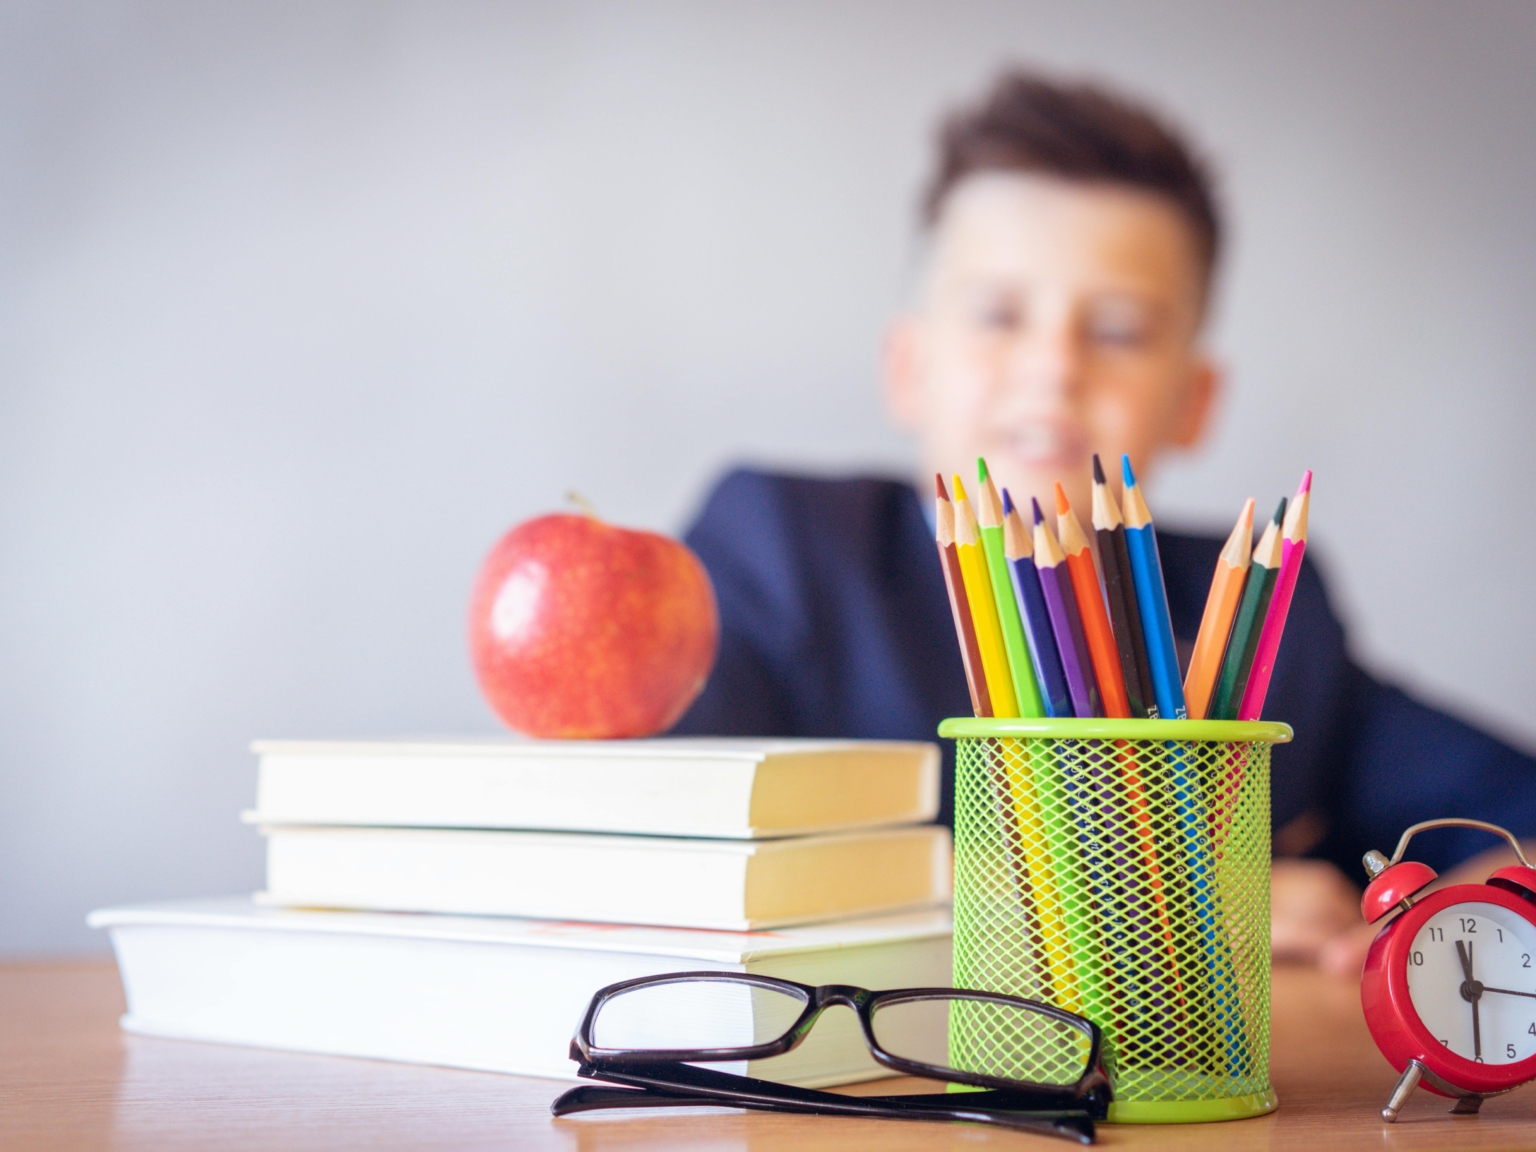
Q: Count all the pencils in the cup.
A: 11